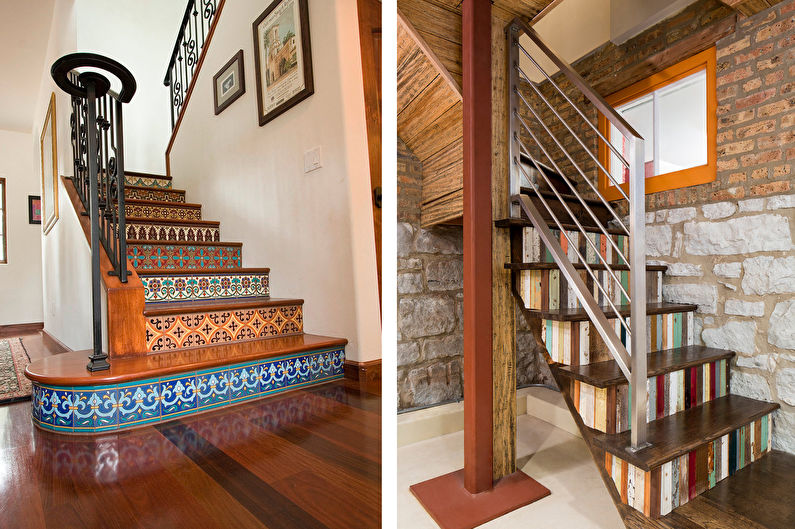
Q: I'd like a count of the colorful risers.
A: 13